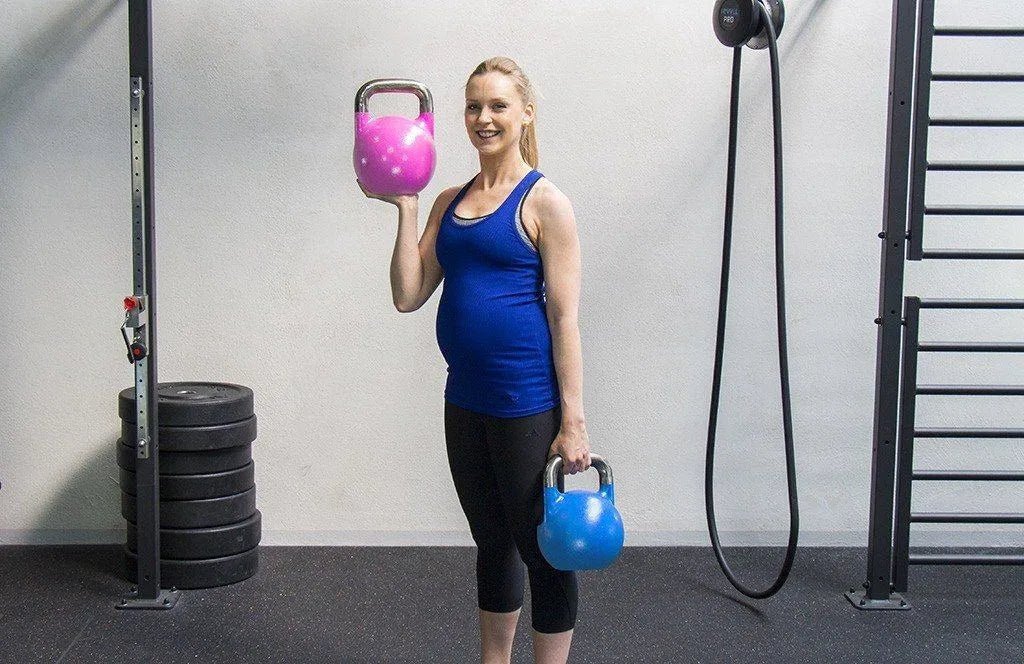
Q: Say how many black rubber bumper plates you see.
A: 7